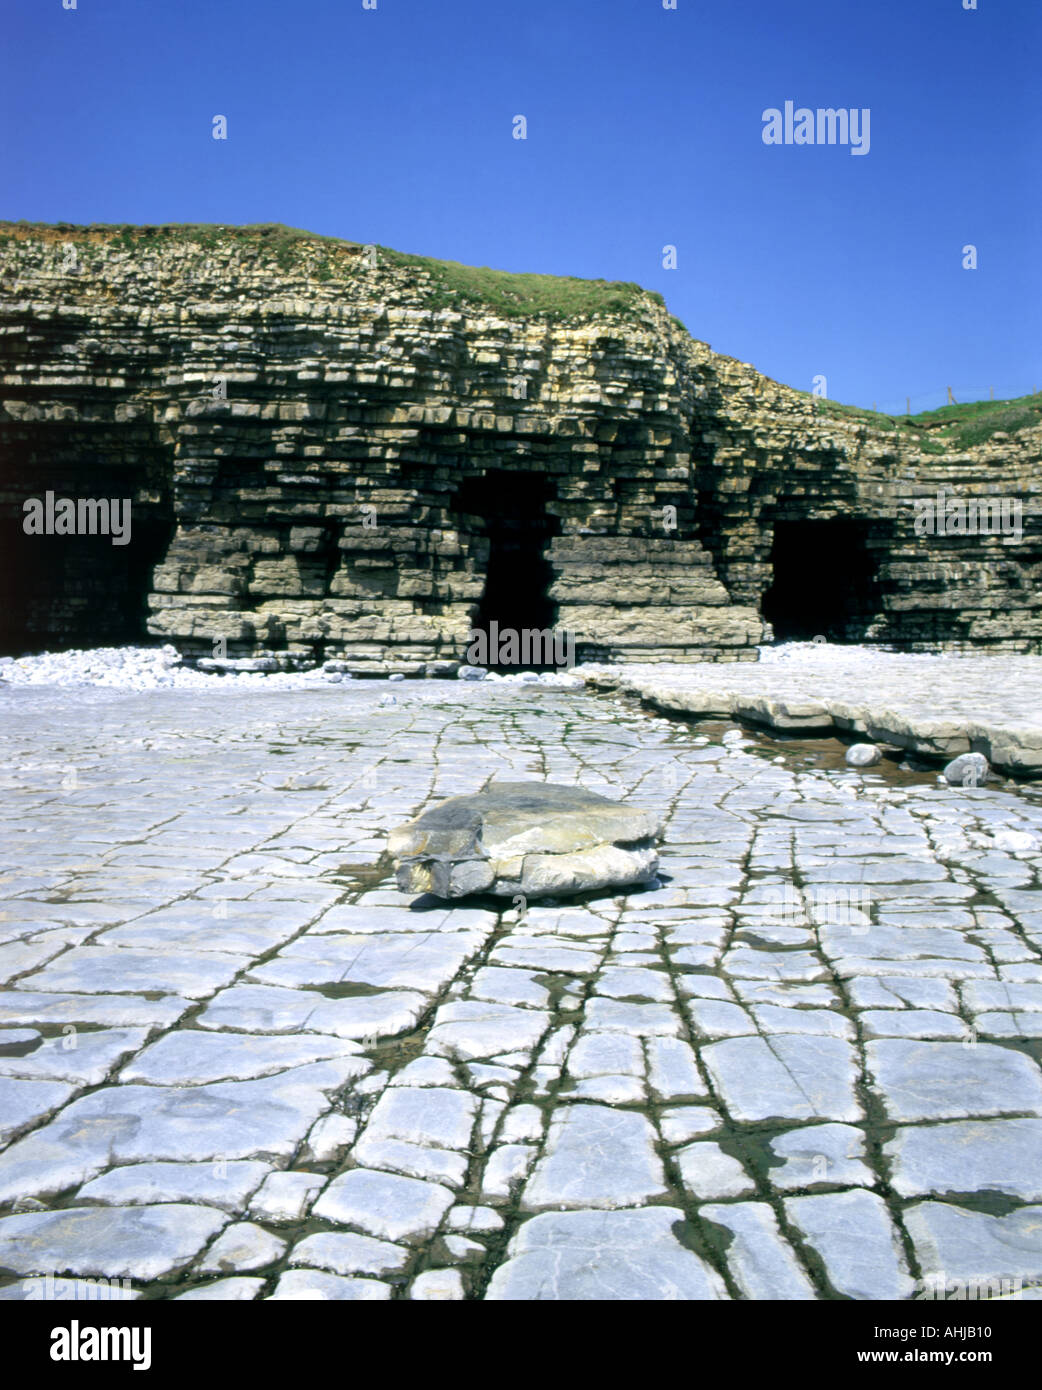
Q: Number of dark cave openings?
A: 3